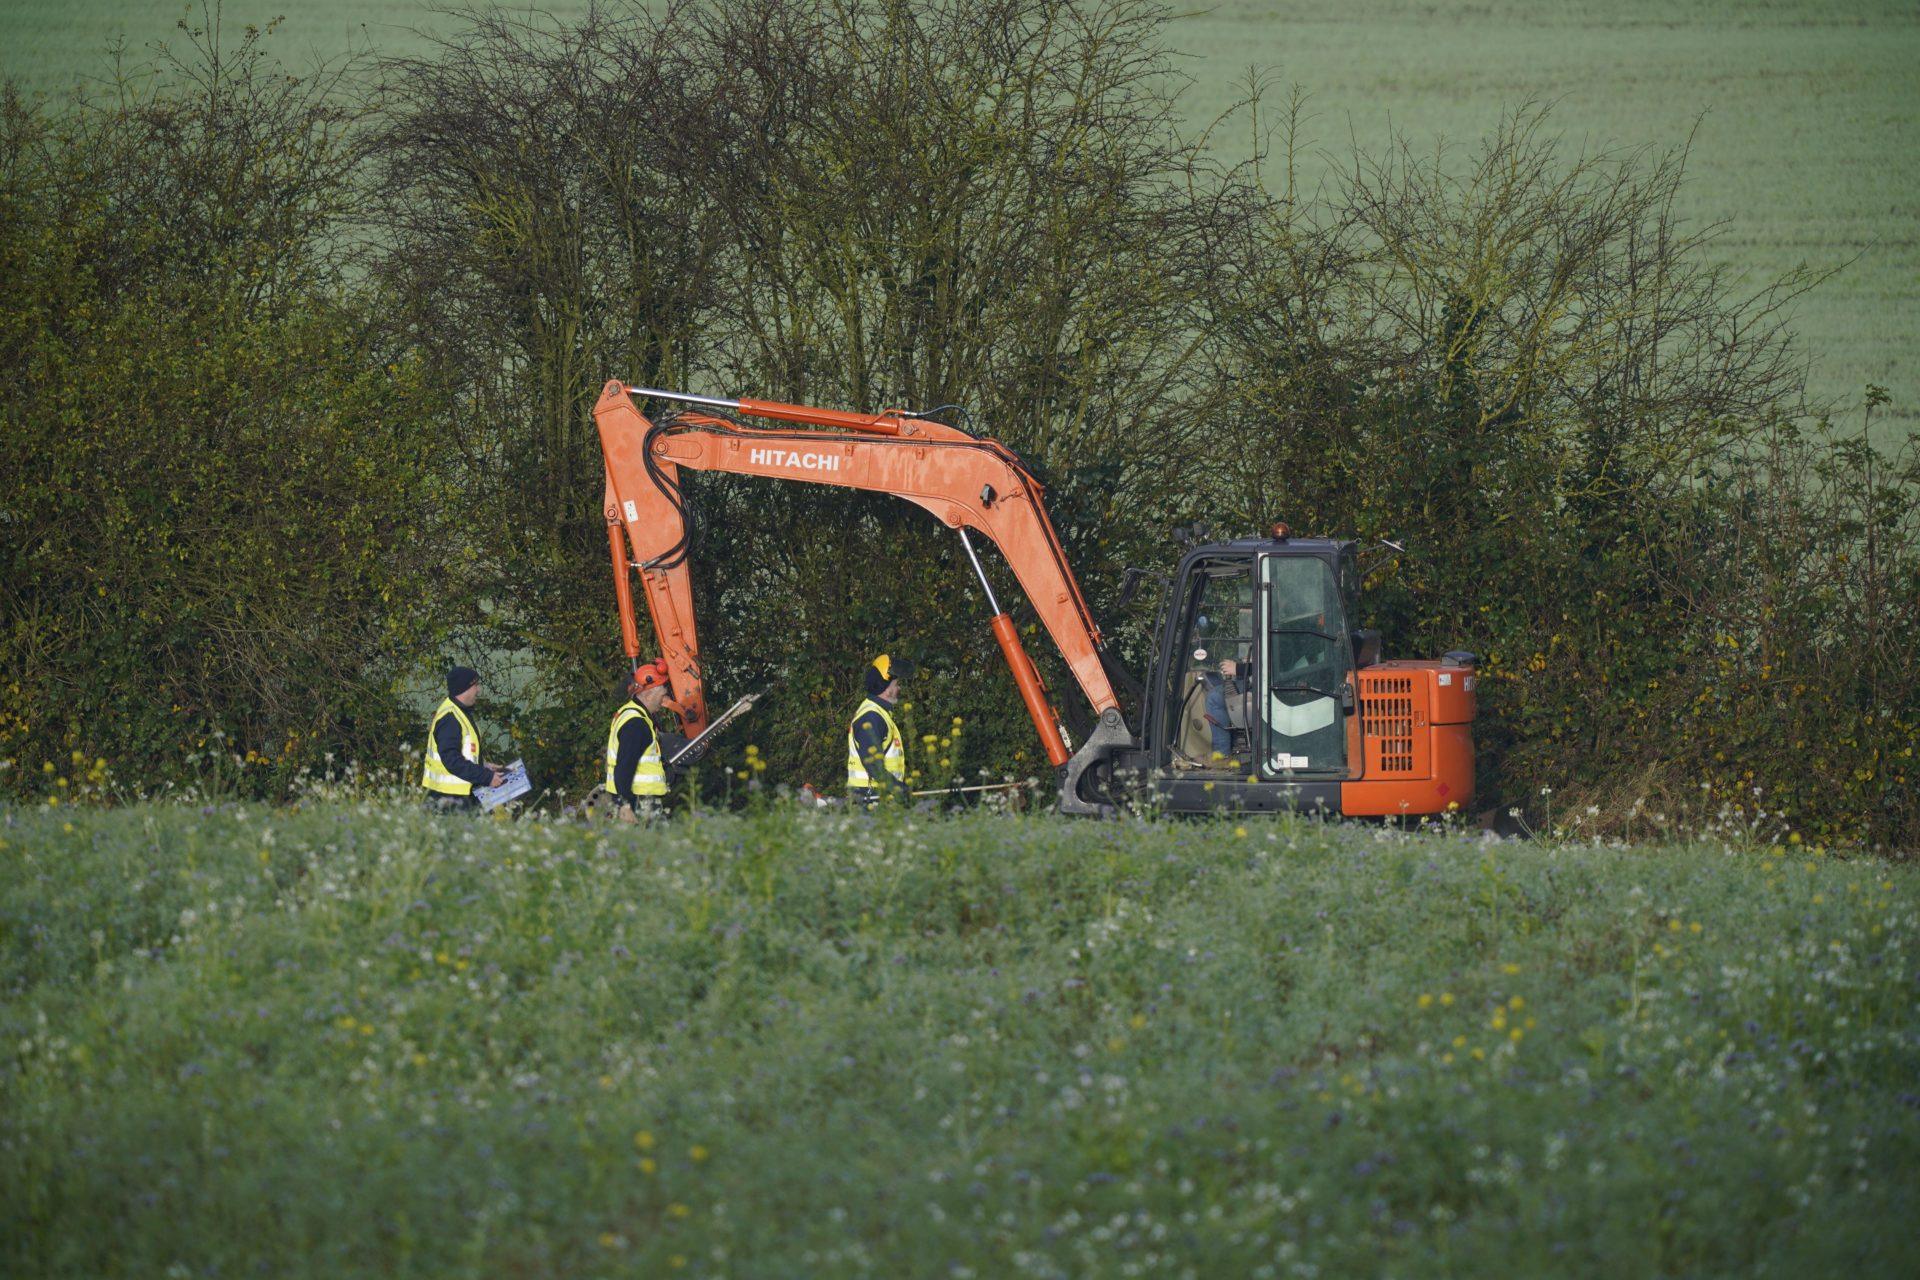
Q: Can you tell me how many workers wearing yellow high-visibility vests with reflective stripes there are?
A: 3